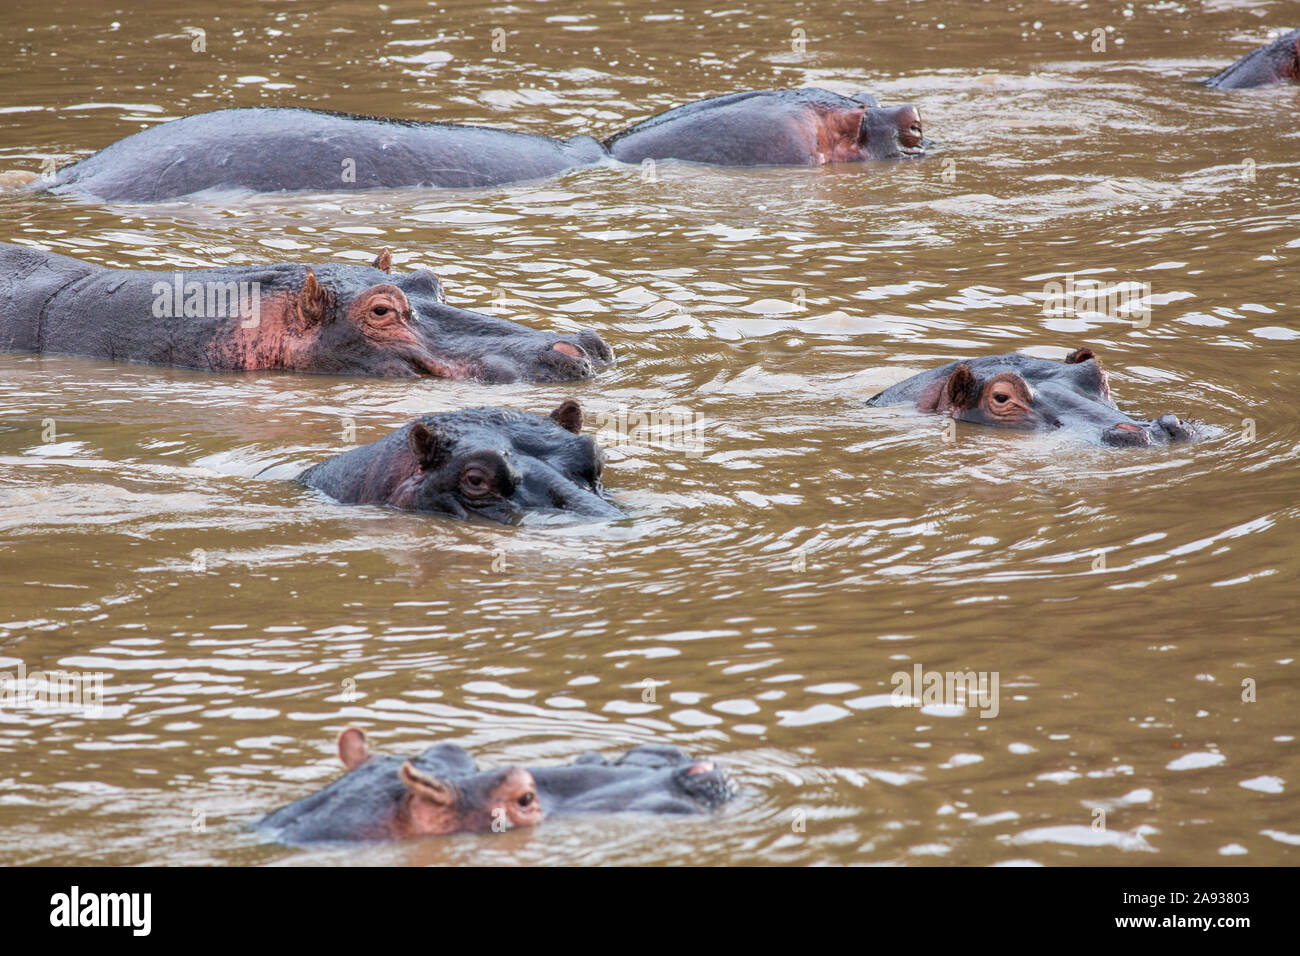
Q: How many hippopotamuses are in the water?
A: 6